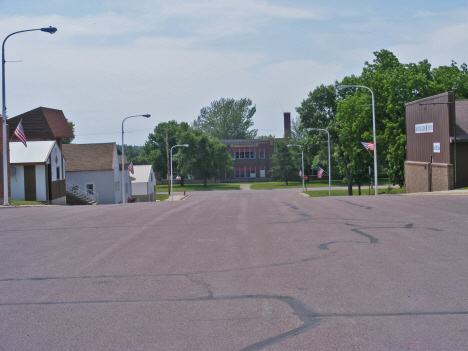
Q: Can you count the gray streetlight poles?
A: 6